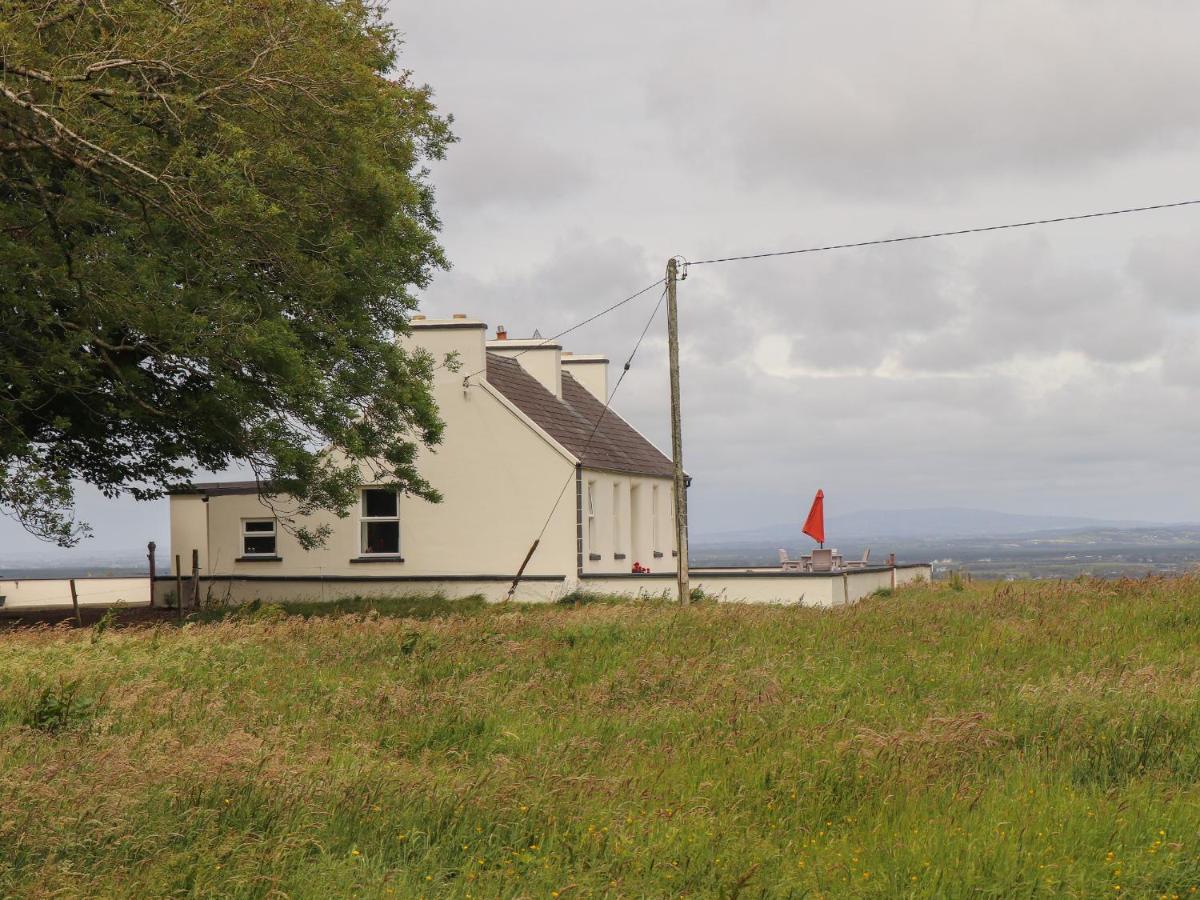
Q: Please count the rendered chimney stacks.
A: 3